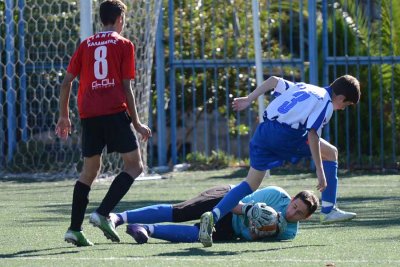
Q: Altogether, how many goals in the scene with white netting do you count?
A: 1